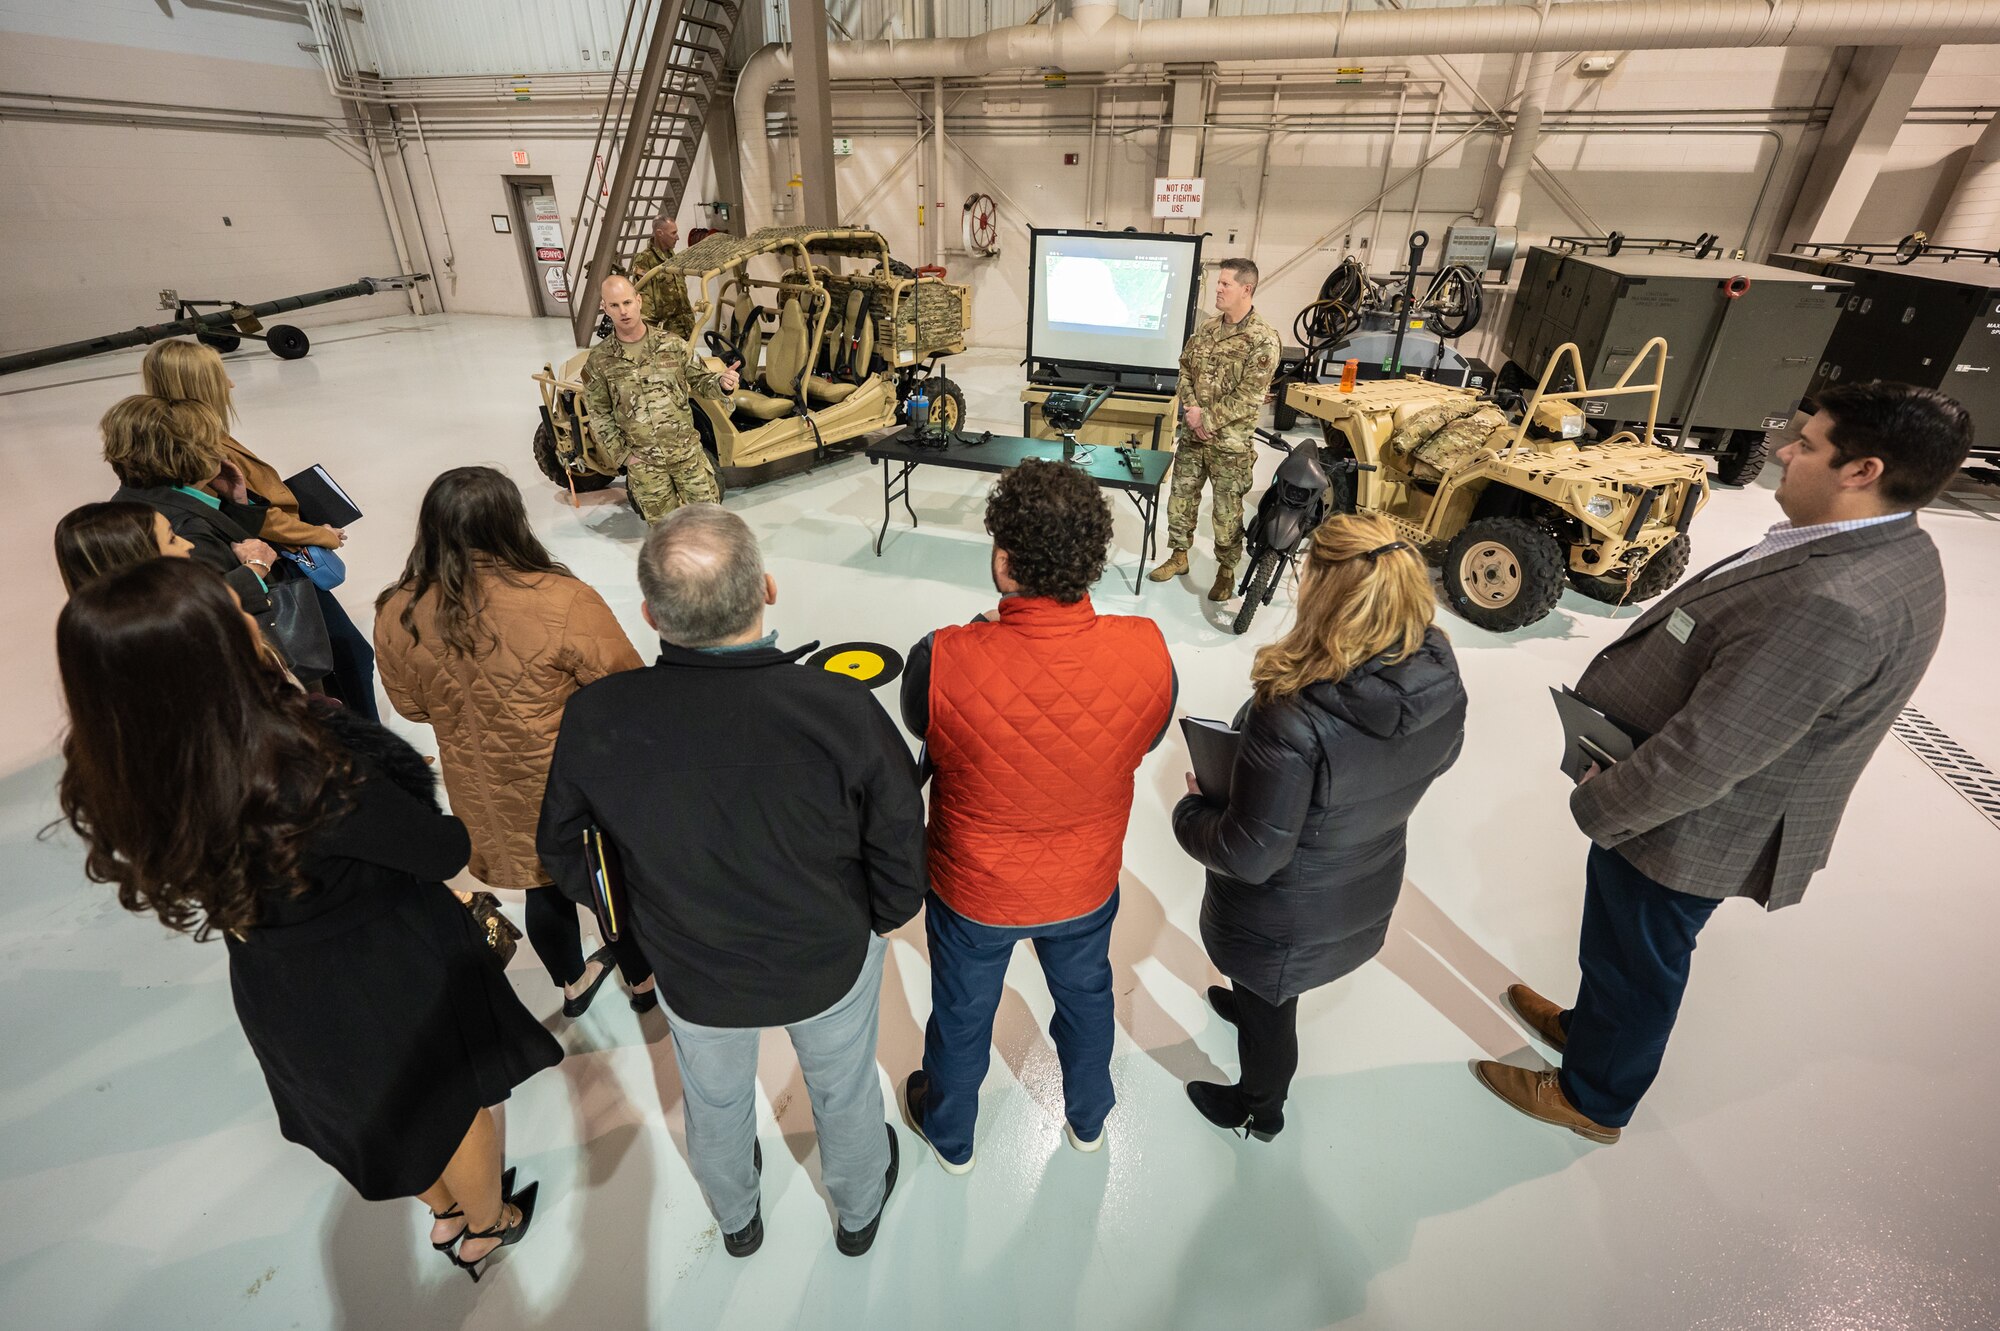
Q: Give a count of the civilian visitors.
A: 9